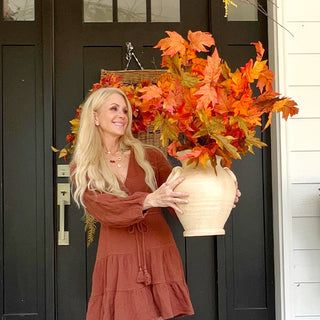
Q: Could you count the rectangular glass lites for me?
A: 5